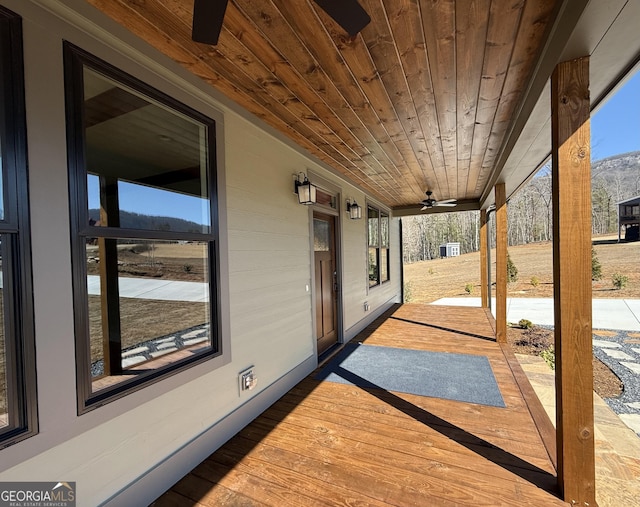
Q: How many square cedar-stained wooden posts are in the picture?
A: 3